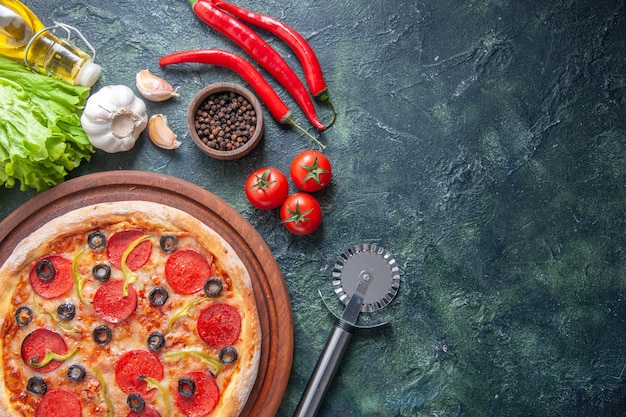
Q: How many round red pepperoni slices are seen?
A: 10